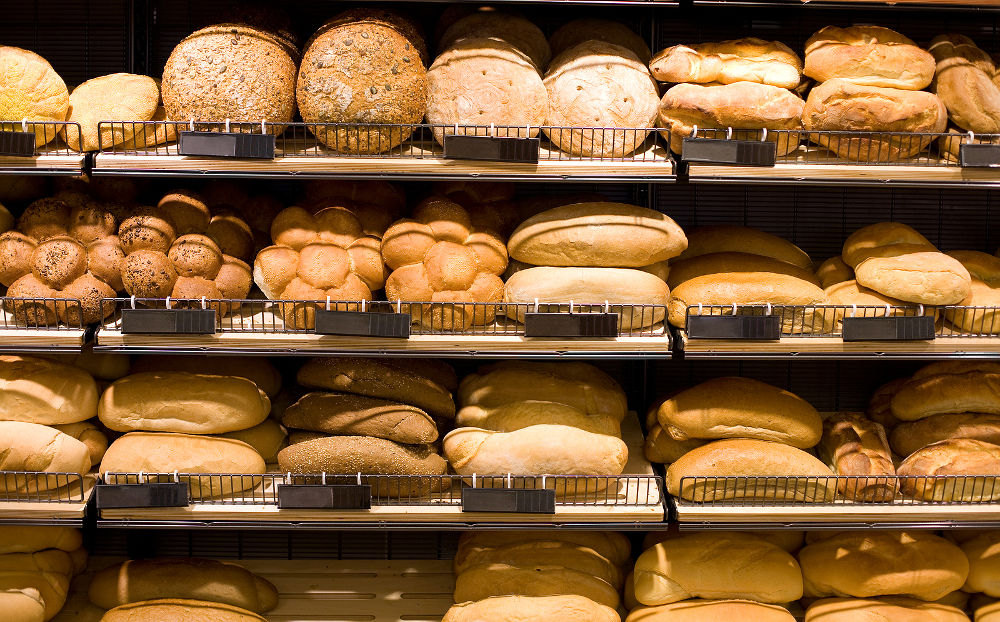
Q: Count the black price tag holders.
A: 13